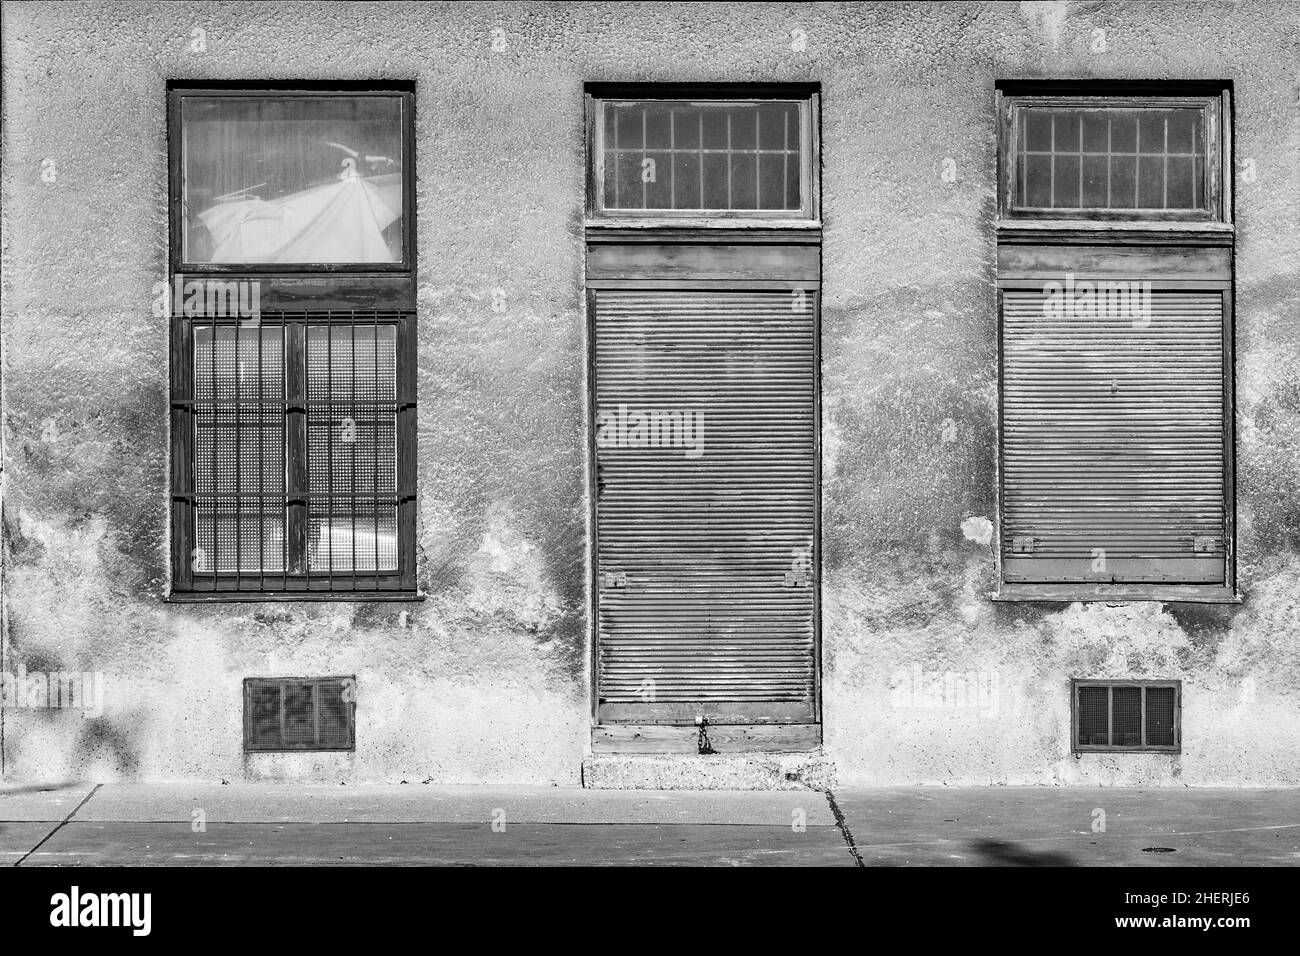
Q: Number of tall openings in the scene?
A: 3